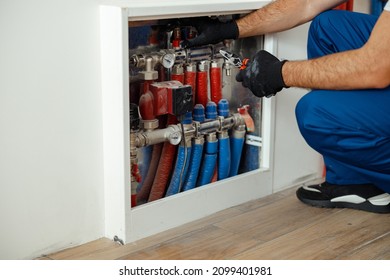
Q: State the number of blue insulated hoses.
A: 5